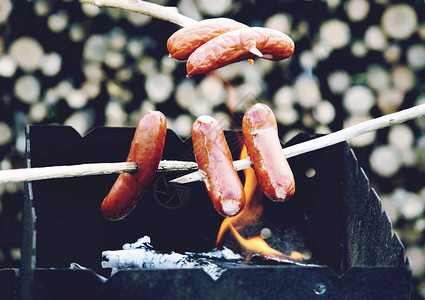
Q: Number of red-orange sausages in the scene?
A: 5